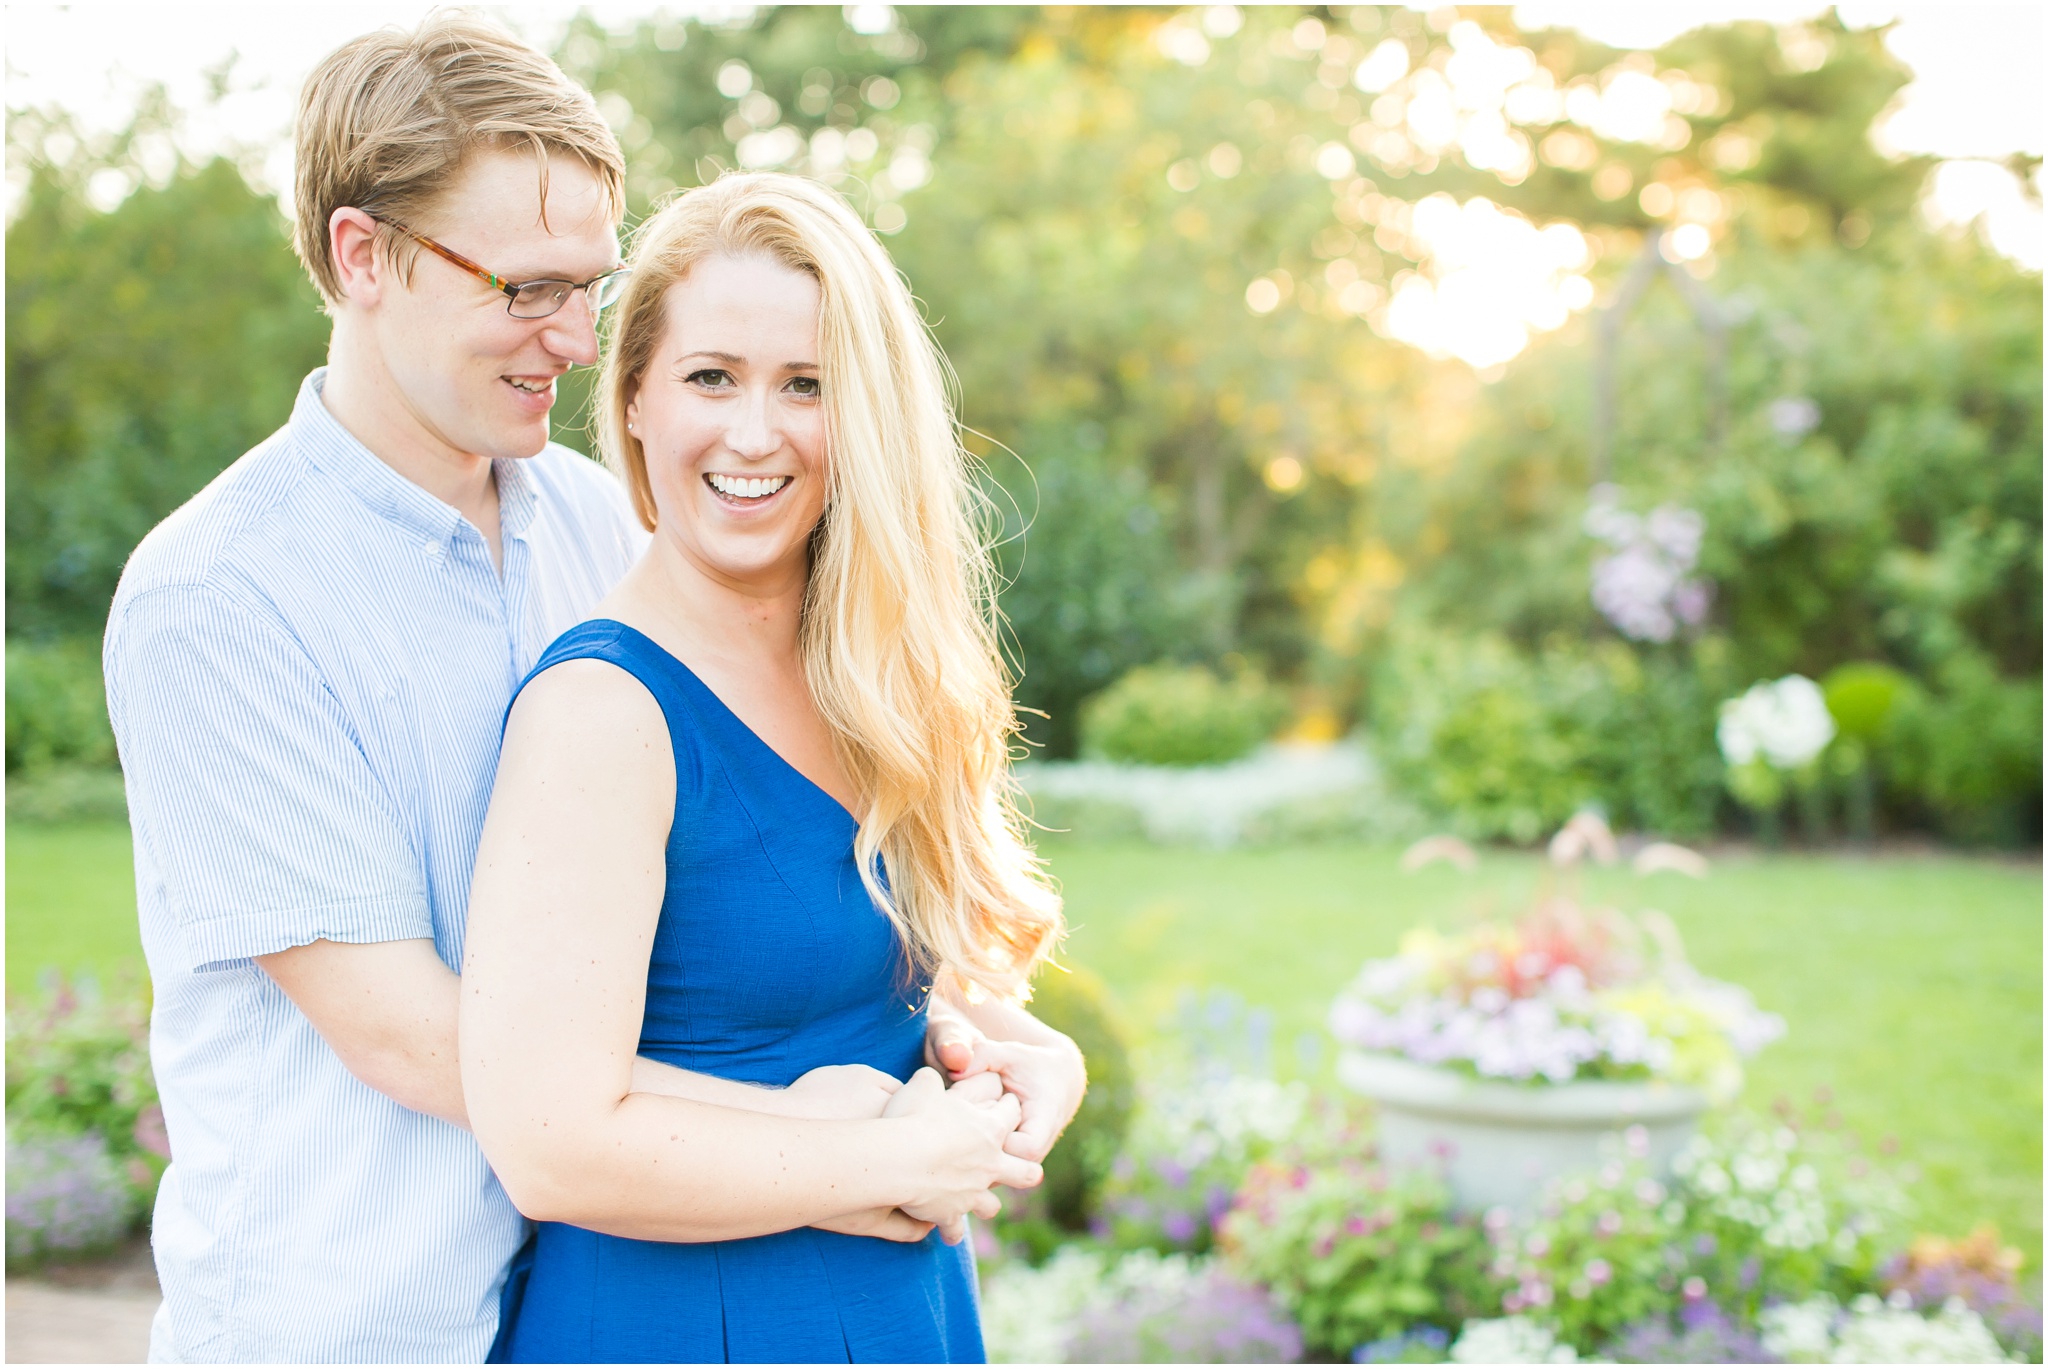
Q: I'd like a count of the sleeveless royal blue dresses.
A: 1